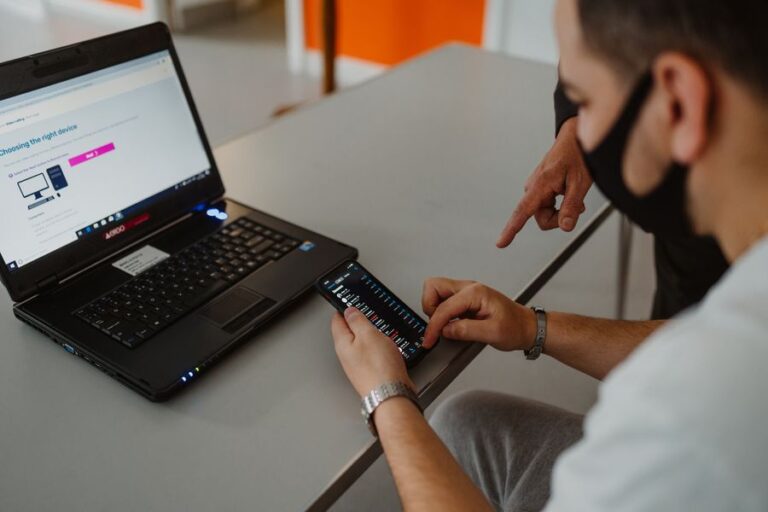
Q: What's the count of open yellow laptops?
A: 0